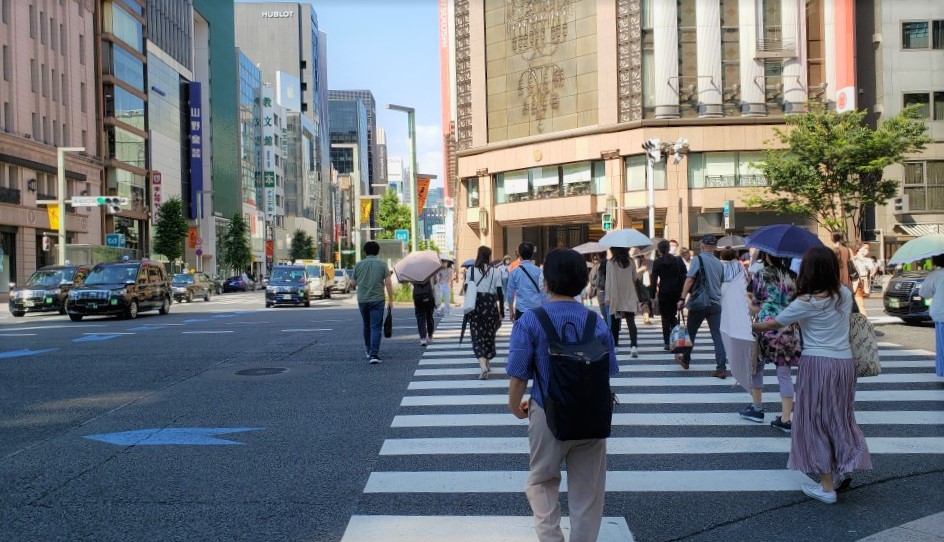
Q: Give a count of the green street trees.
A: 5